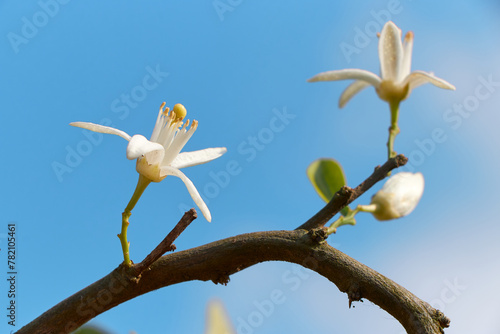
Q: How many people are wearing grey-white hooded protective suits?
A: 0